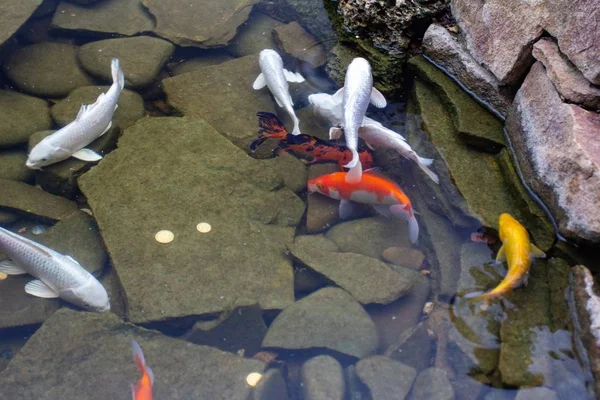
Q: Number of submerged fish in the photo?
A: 9